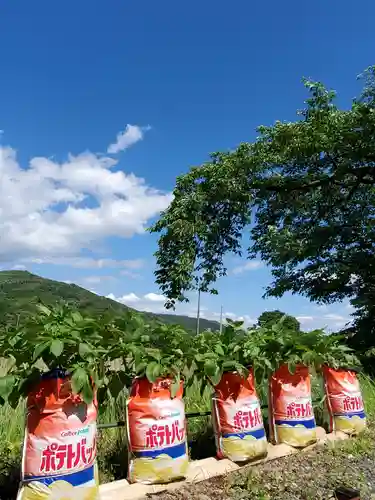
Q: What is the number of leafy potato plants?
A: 5